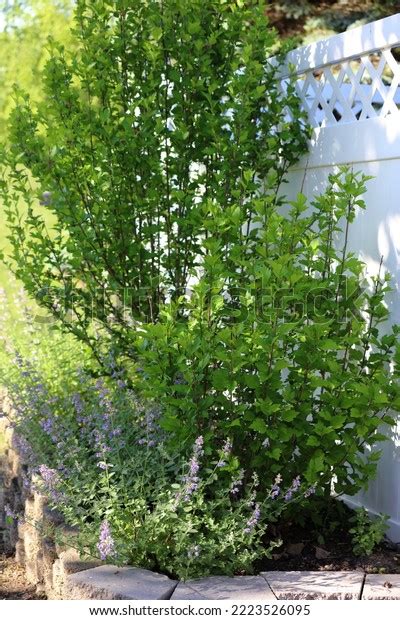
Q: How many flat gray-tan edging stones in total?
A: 4